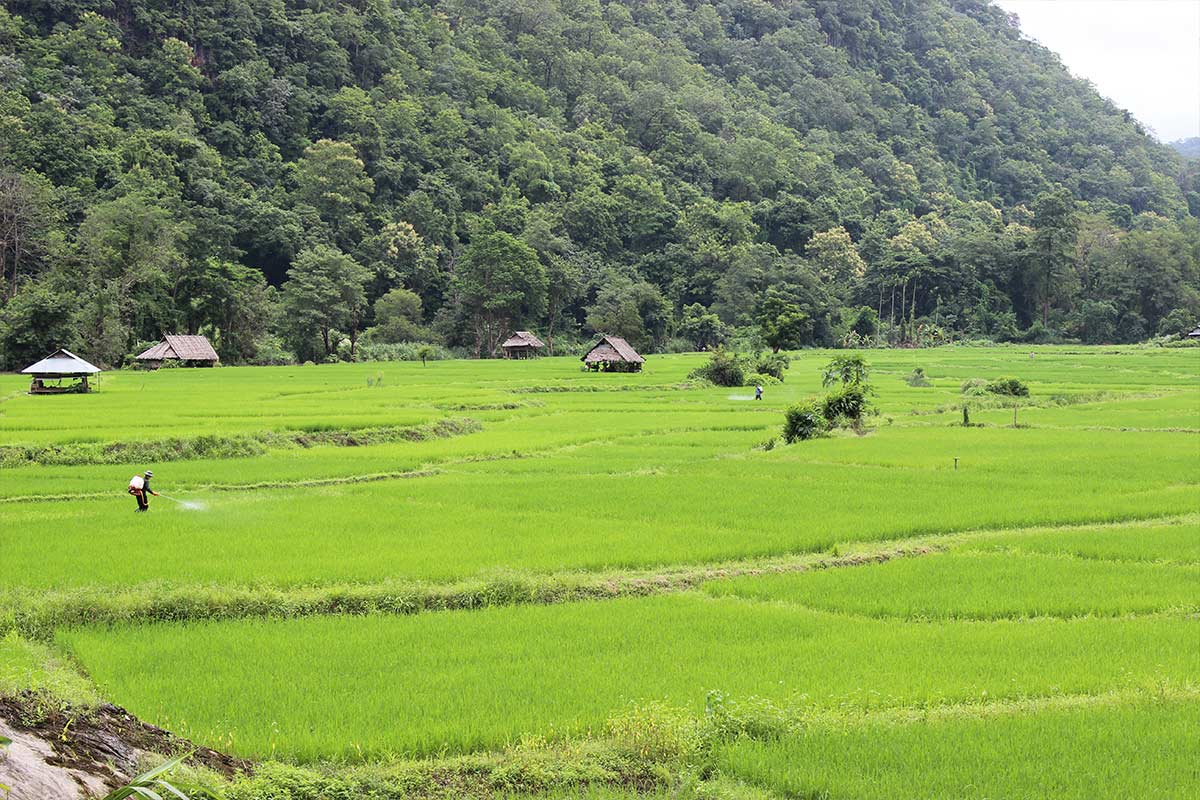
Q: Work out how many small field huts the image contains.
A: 4